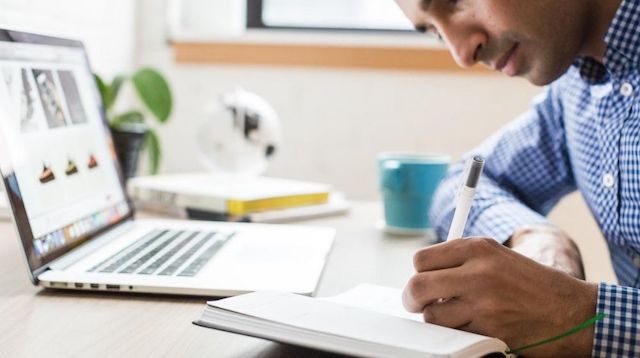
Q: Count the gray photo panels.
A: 3